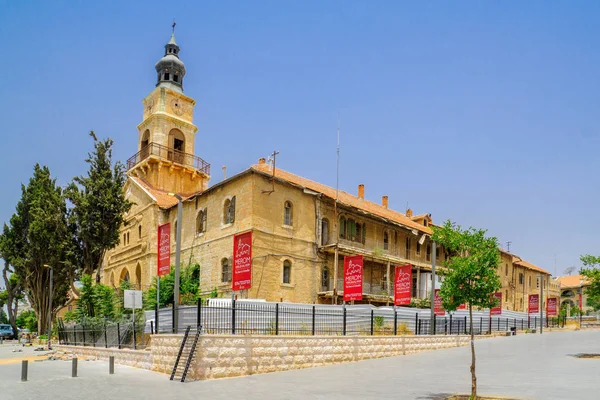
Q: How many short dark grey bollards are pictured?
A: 3